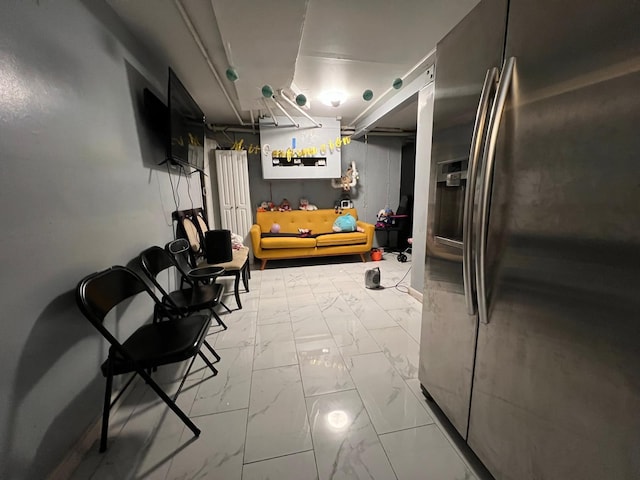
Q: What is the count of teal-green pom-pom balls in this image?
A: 5